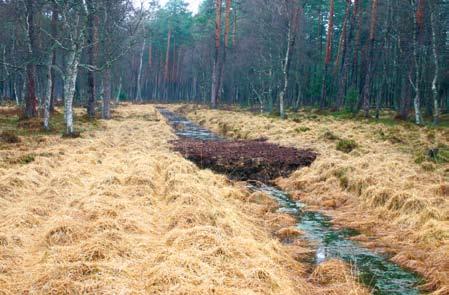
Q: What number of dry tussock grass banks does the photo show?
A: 2